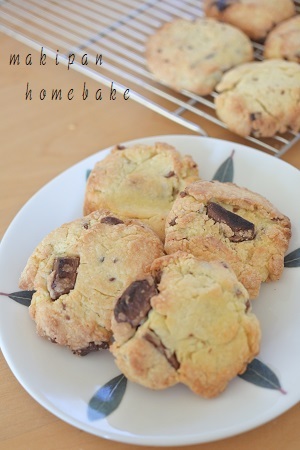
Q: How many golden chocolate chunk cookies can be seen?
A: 8